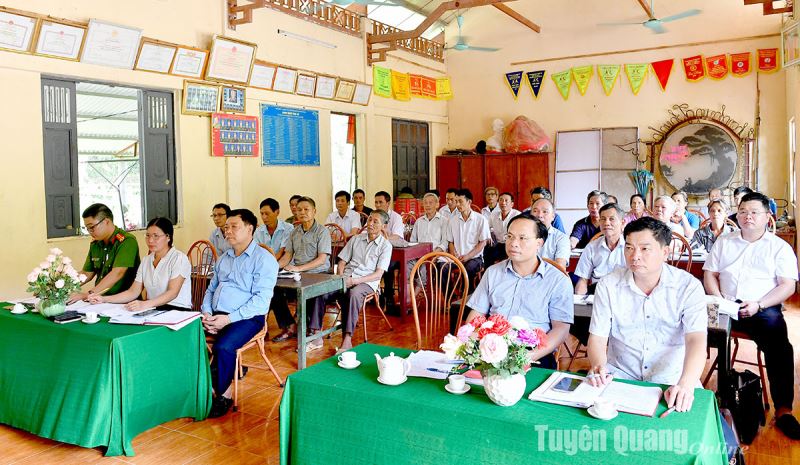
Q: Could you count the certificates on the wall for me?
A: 12